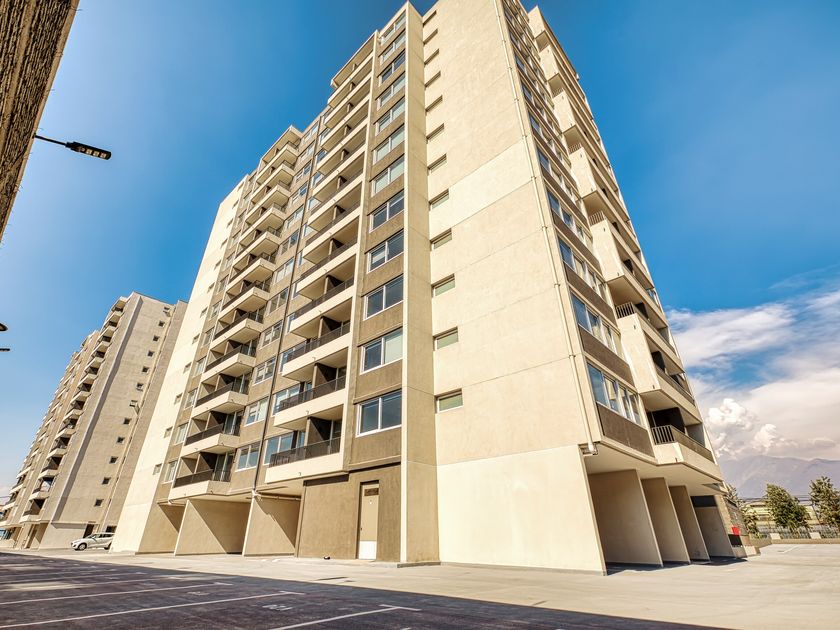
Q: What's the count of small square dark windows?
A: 12